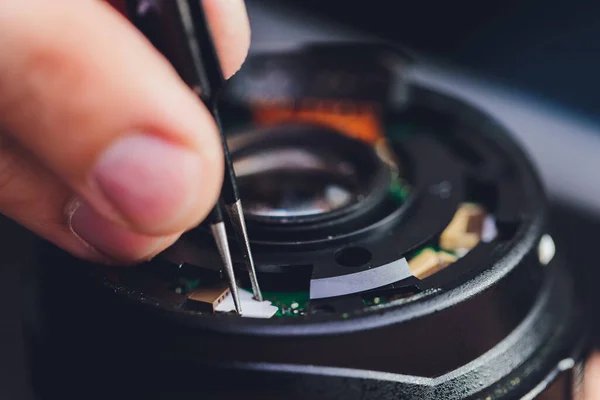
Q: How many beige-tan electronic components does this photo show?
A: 3